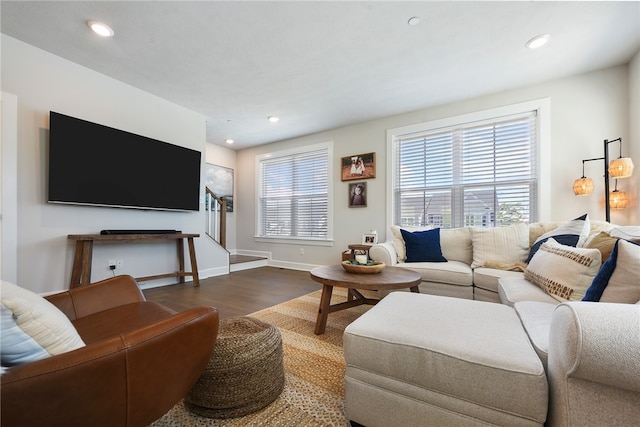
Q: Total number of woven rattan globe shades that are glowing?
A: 3